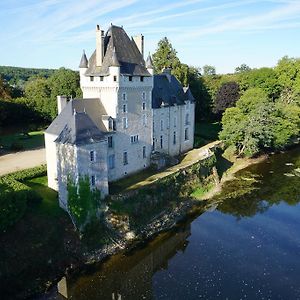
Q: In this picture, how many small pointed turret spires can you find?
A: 3